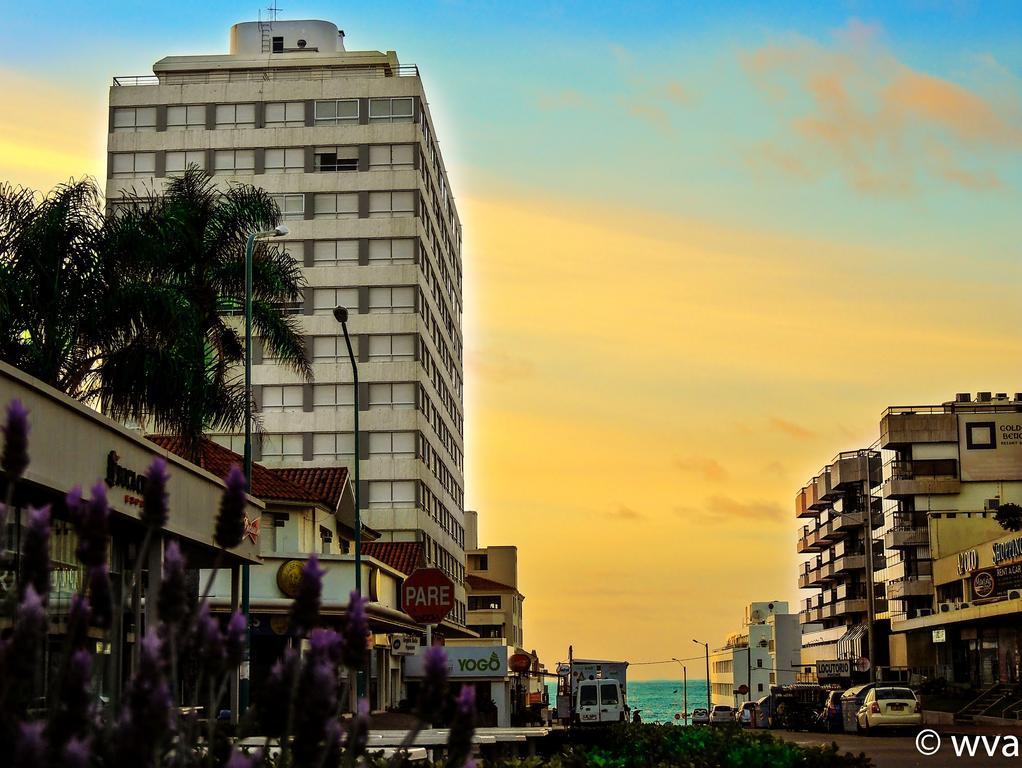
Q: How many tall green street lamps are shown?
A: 2